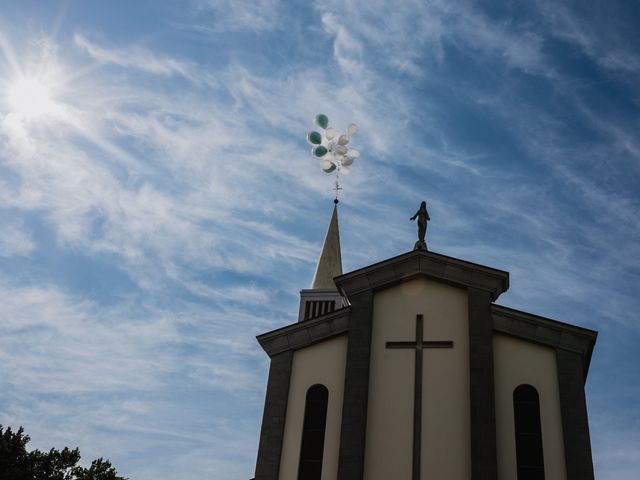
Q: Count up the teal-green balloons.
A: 4